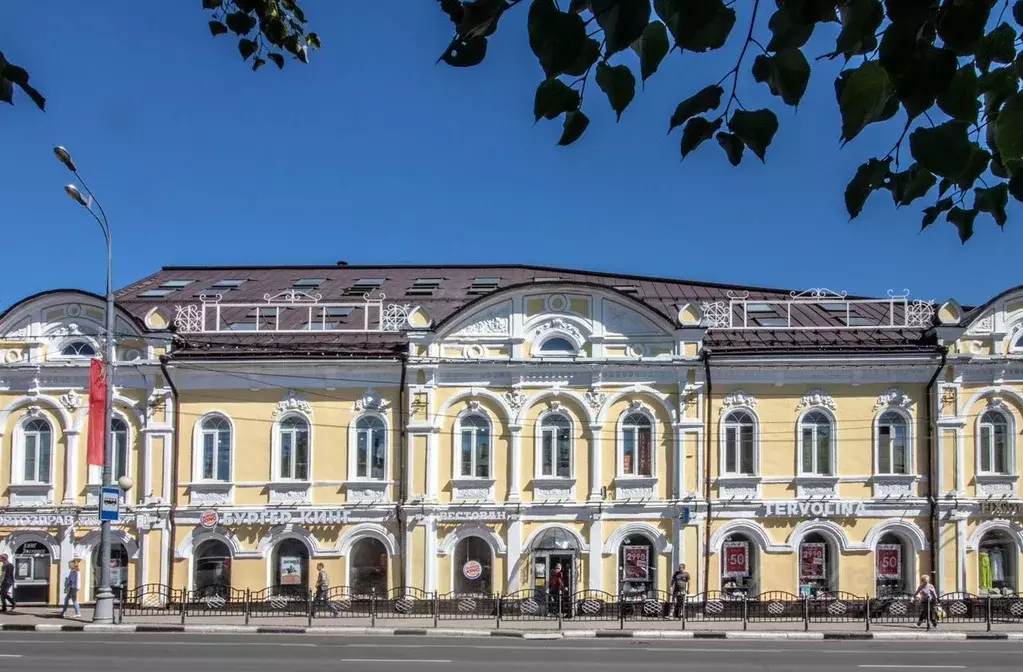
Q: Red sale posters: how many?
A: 4